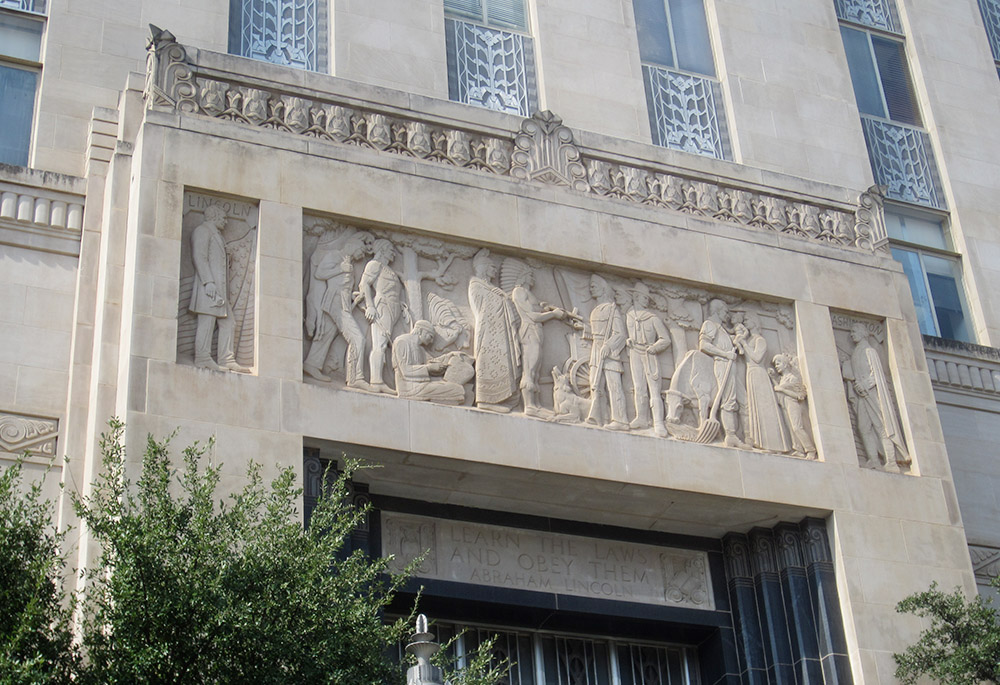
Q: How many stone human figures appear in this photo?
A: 14